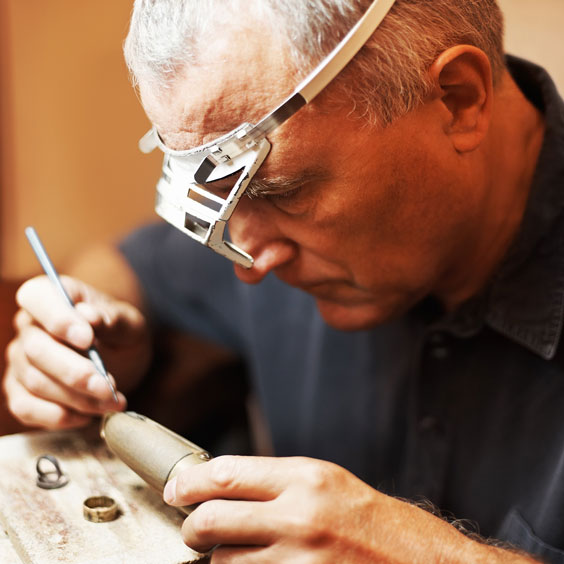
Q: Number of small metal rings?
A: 3